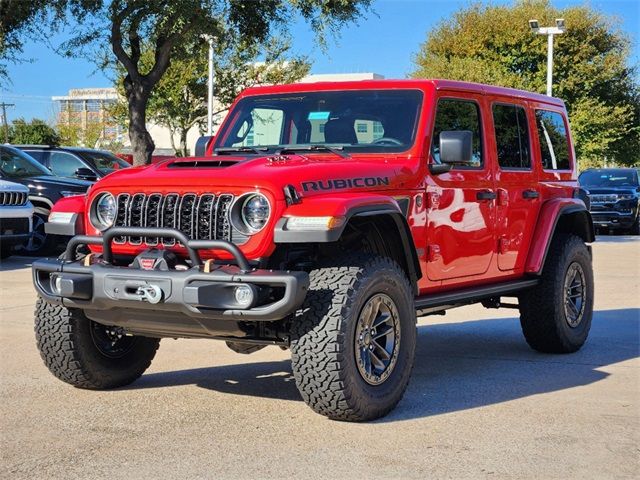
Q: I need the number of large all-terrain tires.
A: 3